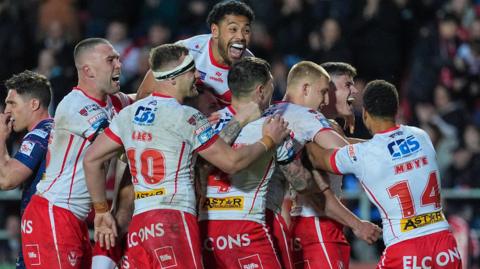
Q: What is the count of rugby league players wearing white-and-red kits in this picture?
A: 7